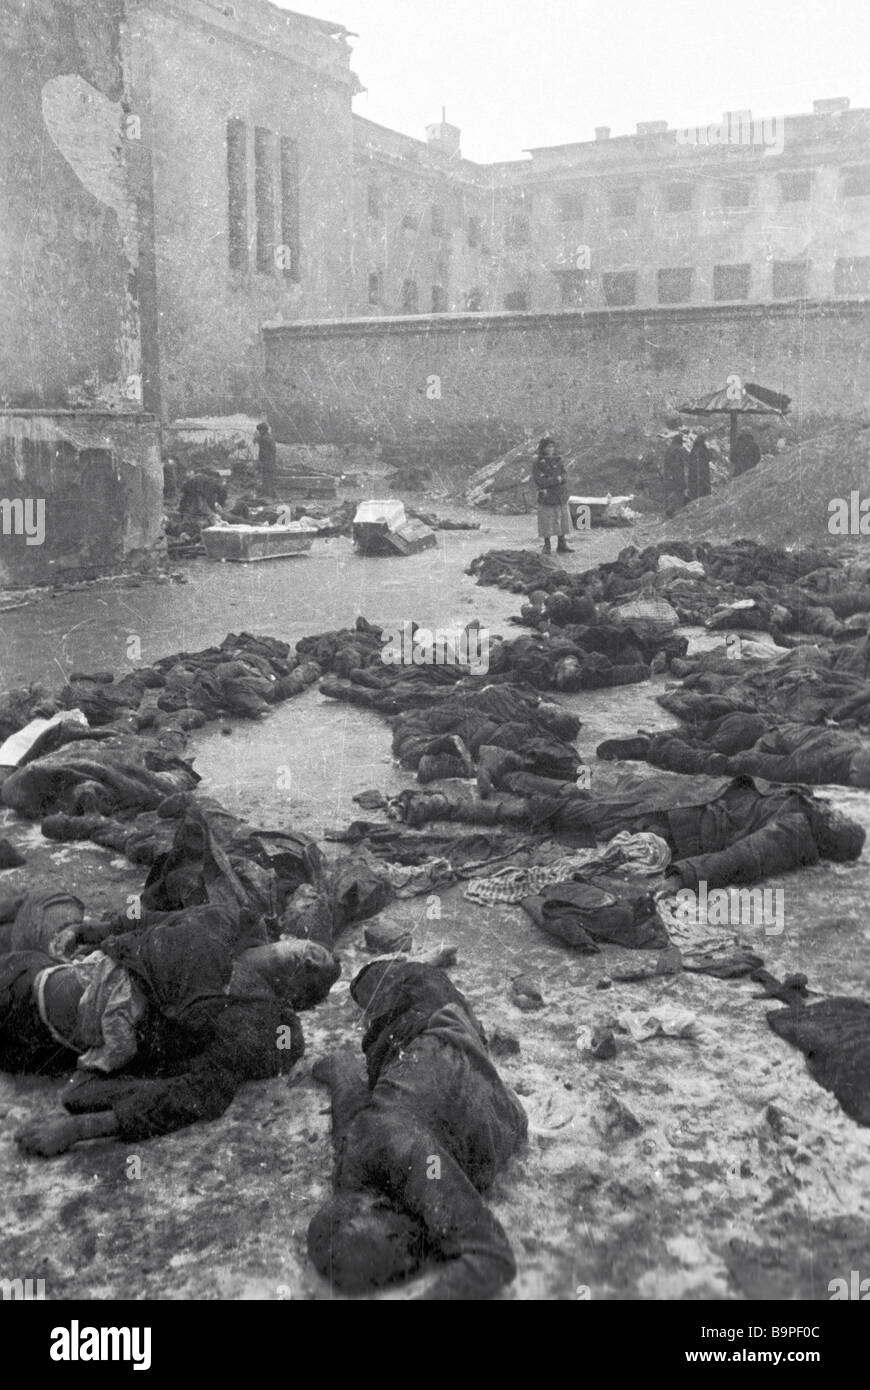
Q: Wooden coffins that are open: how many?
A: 3